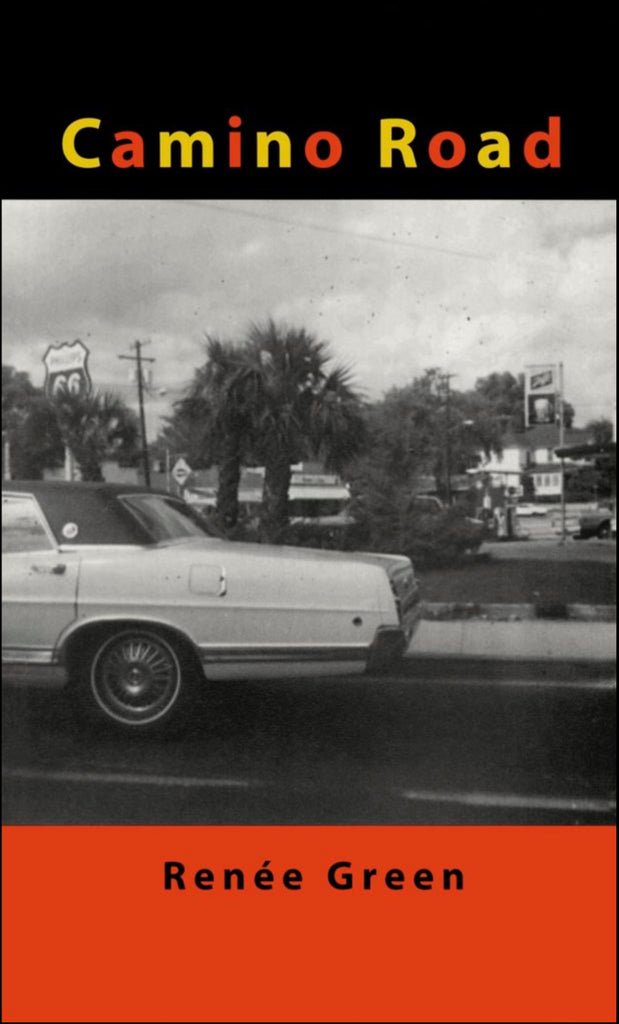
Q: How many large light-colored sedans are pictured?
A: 1